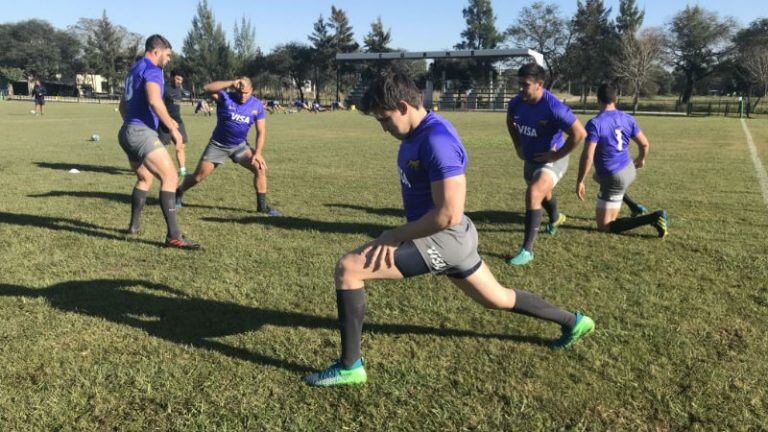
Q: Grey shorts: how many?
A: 5